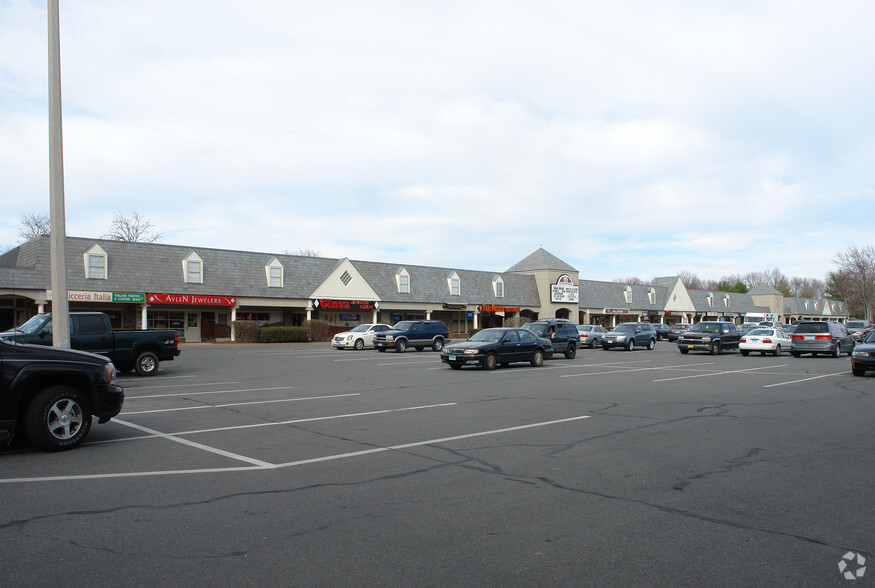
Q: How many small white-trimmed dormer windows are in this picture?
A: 14